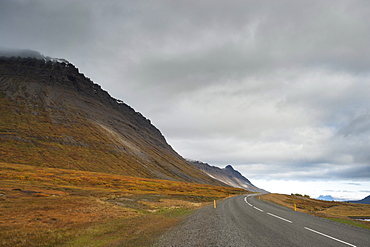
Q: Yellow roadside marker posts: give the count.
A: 3